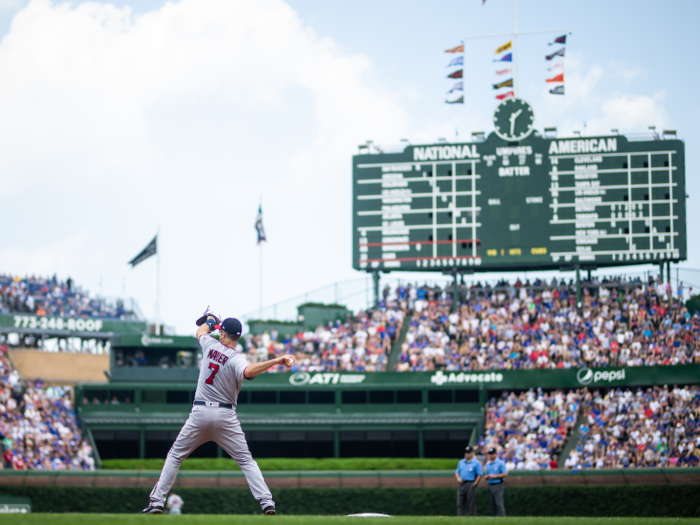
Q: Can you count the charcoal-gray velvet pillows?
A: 0